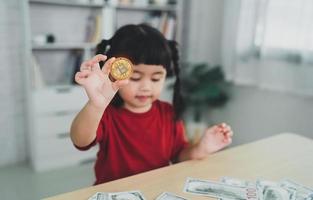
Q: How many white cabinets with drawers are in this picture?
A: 1